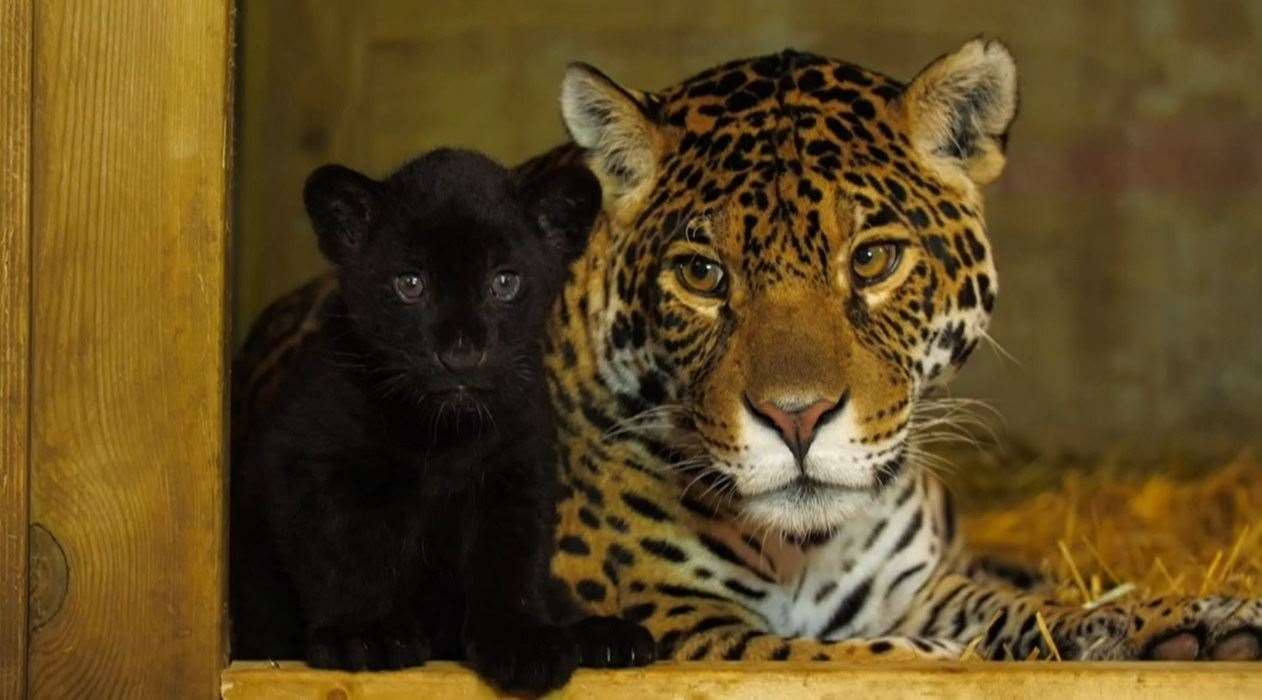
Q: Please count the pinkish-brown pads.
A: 2